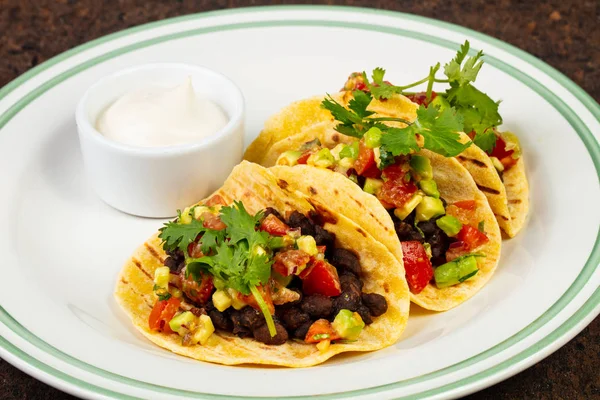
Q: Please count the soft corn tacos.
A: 3